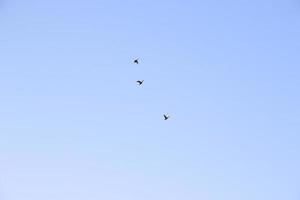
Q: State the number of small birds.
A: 3